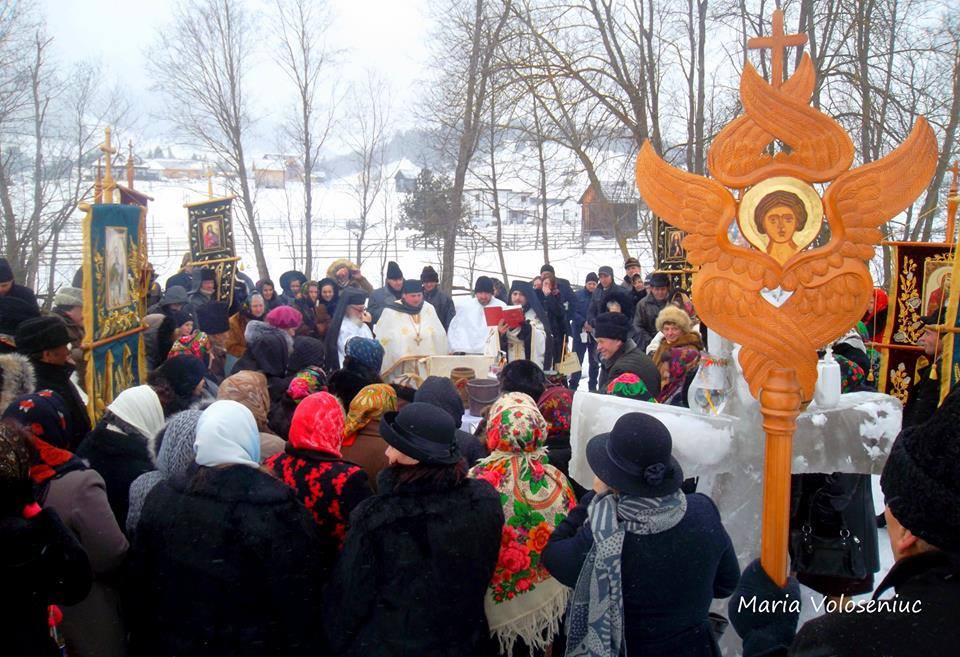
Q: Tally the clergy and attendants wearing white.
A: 4